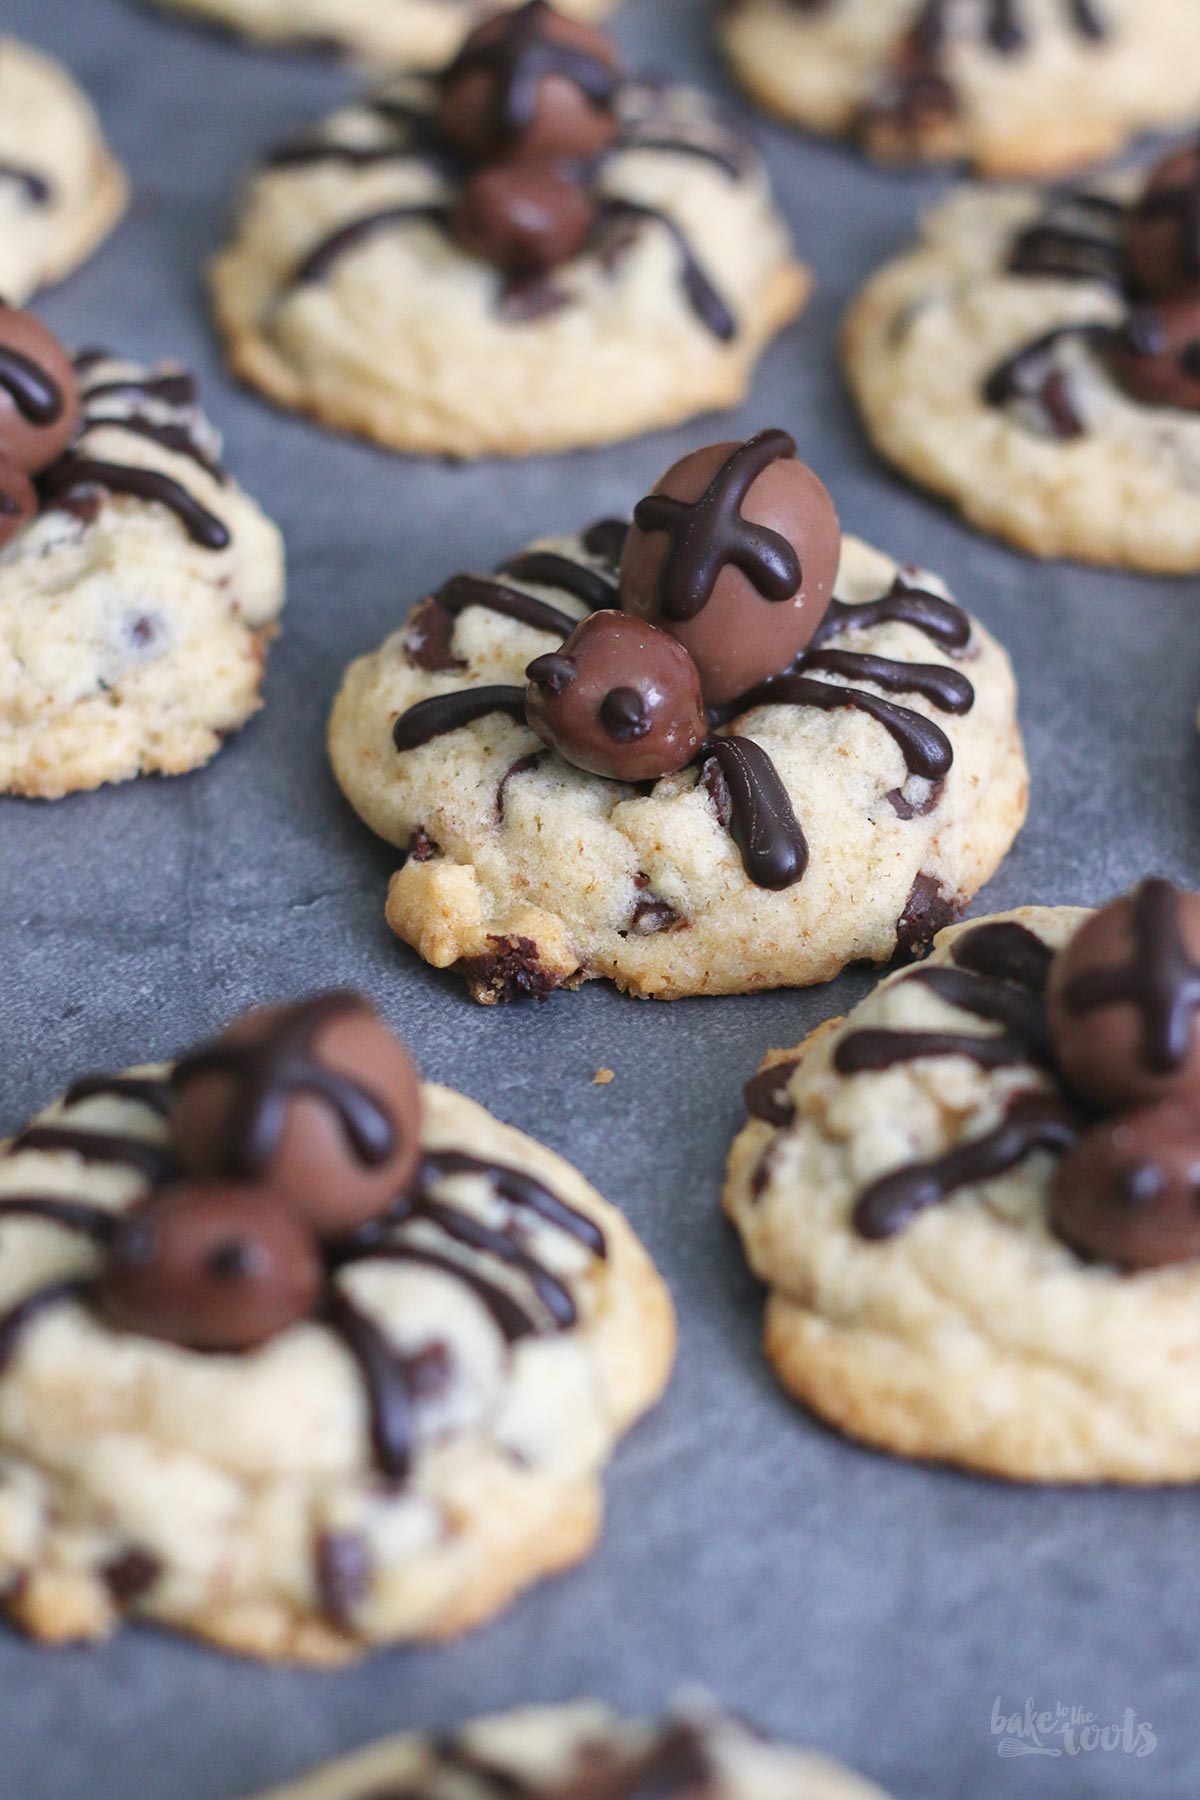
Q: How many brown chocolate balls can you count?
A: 12